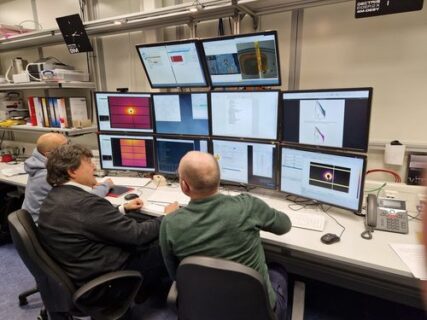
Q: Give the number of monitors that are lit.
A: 10